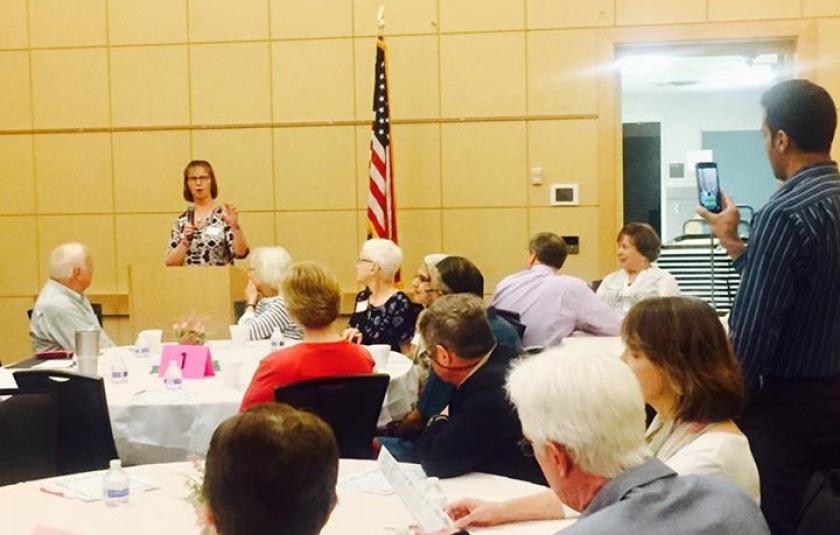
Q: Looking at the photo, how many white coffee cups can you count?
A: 4